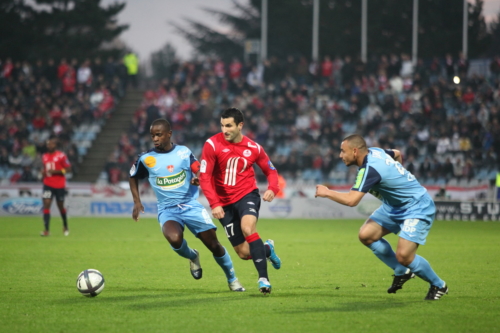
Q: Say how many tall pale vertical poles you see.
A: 5